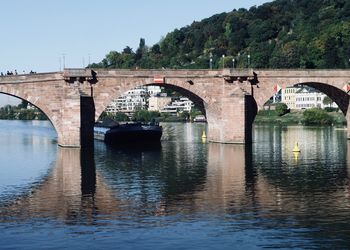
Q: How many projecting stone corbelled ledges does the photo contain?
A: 2